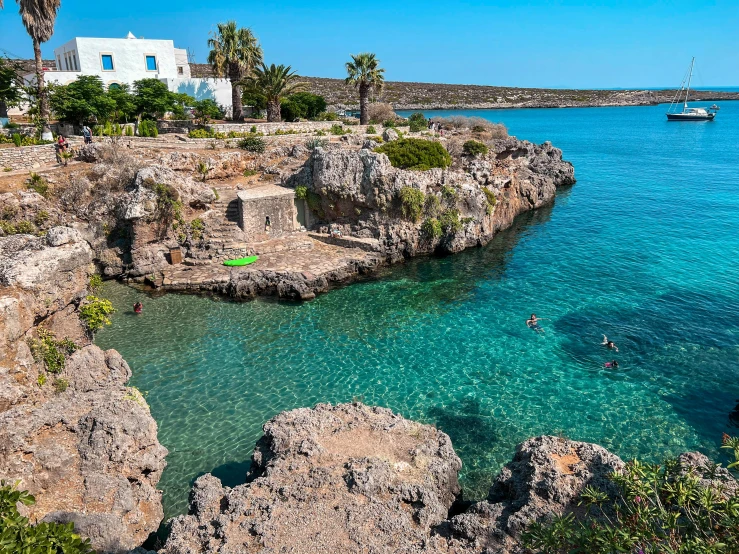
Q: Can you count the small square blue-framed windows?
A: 2